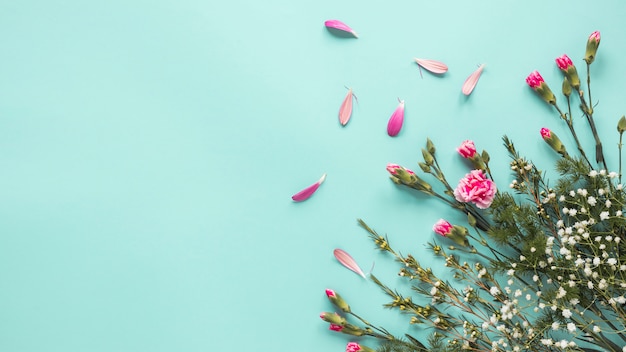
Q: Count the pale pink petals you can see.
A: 4